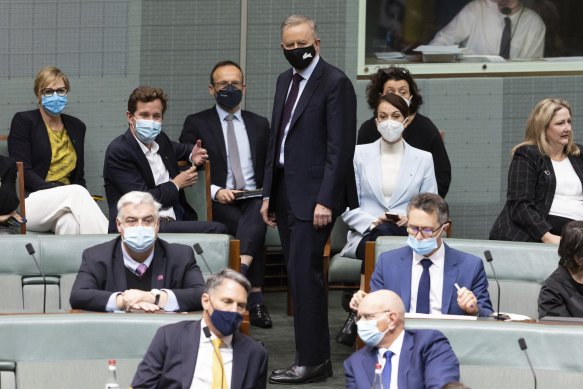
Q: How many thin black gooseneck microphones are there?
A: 5